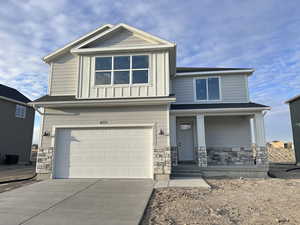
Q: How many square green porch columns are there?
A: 0